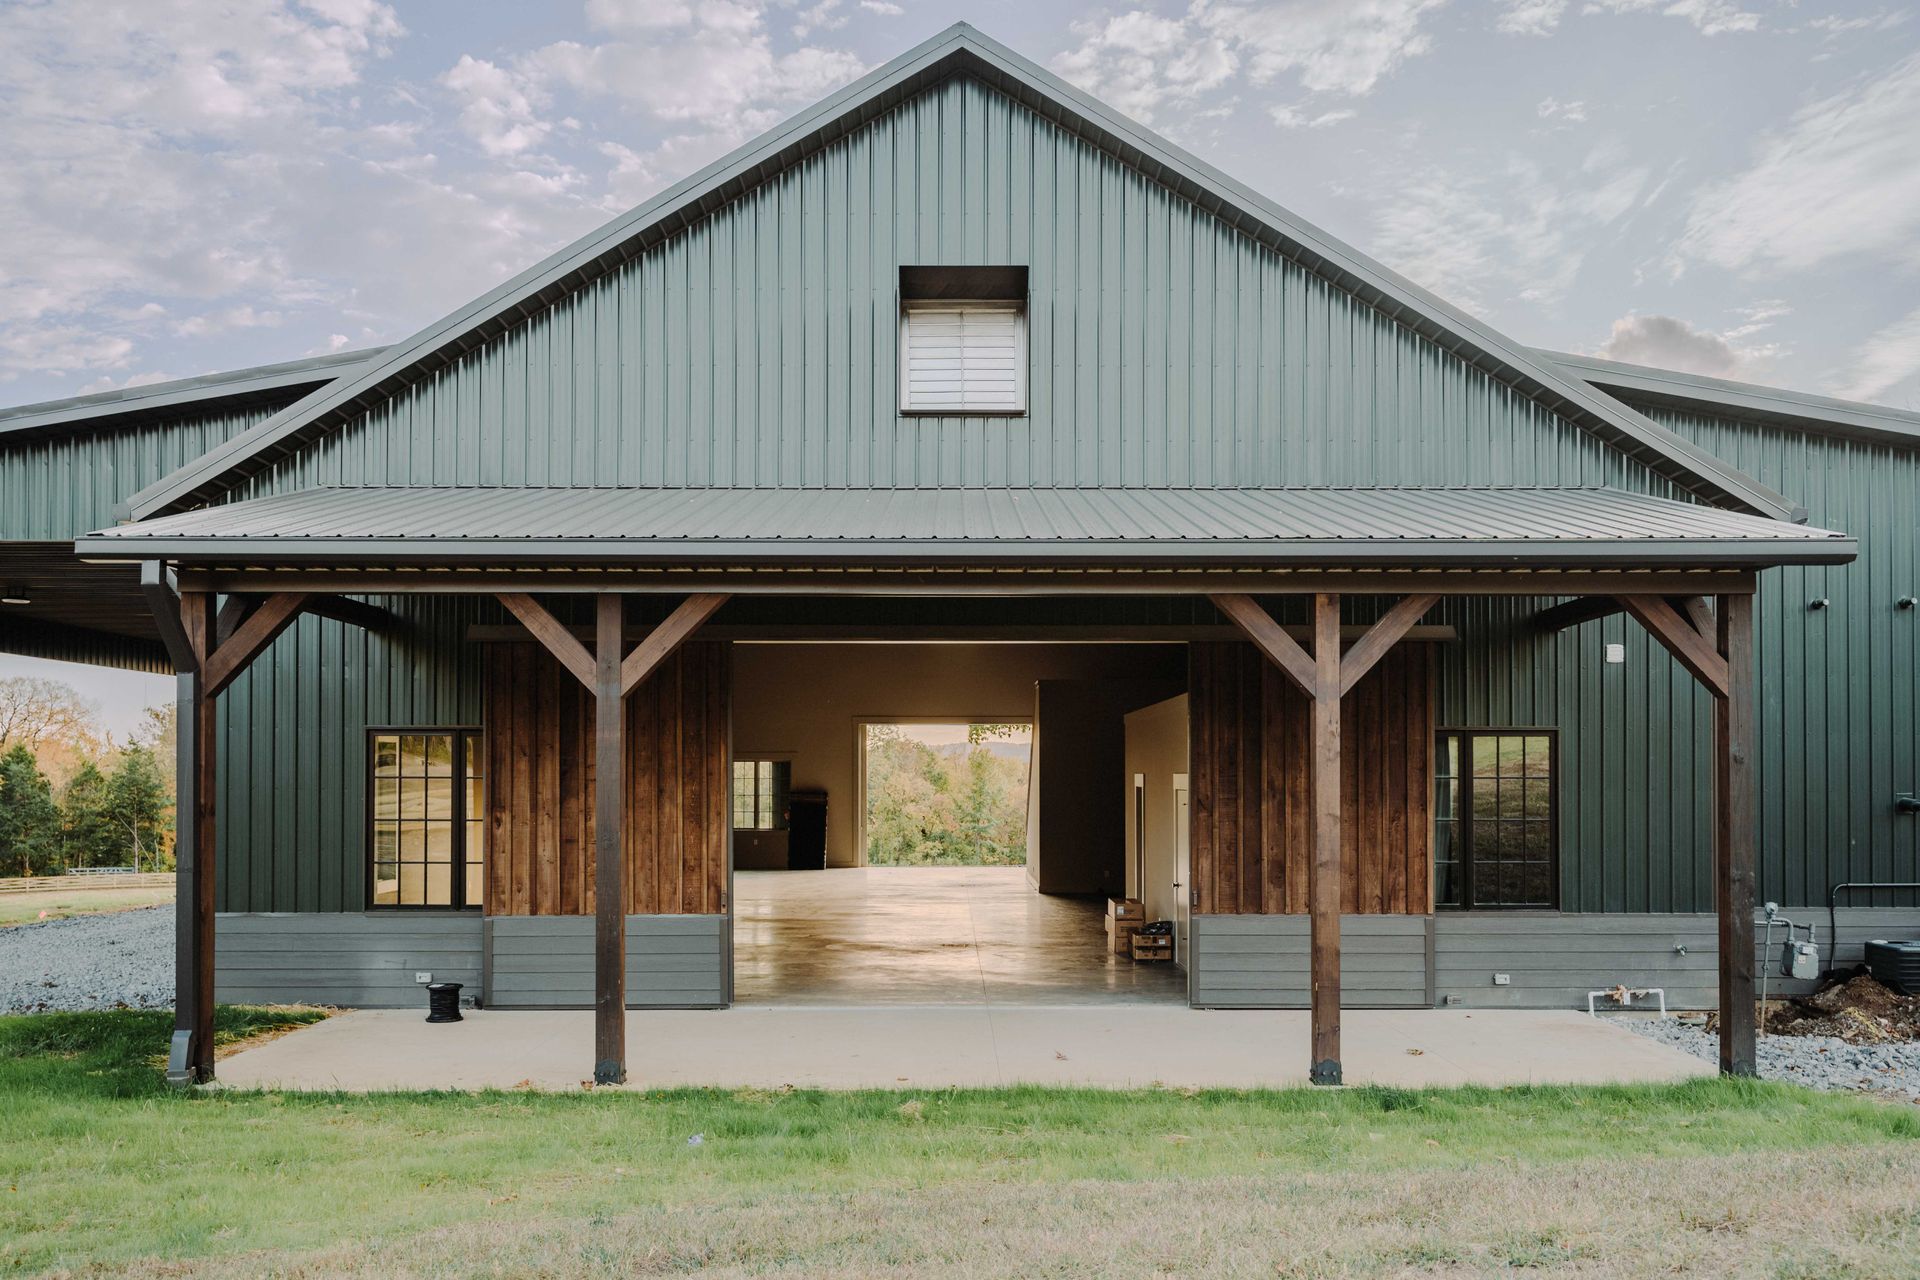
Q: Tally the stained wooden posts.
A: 4